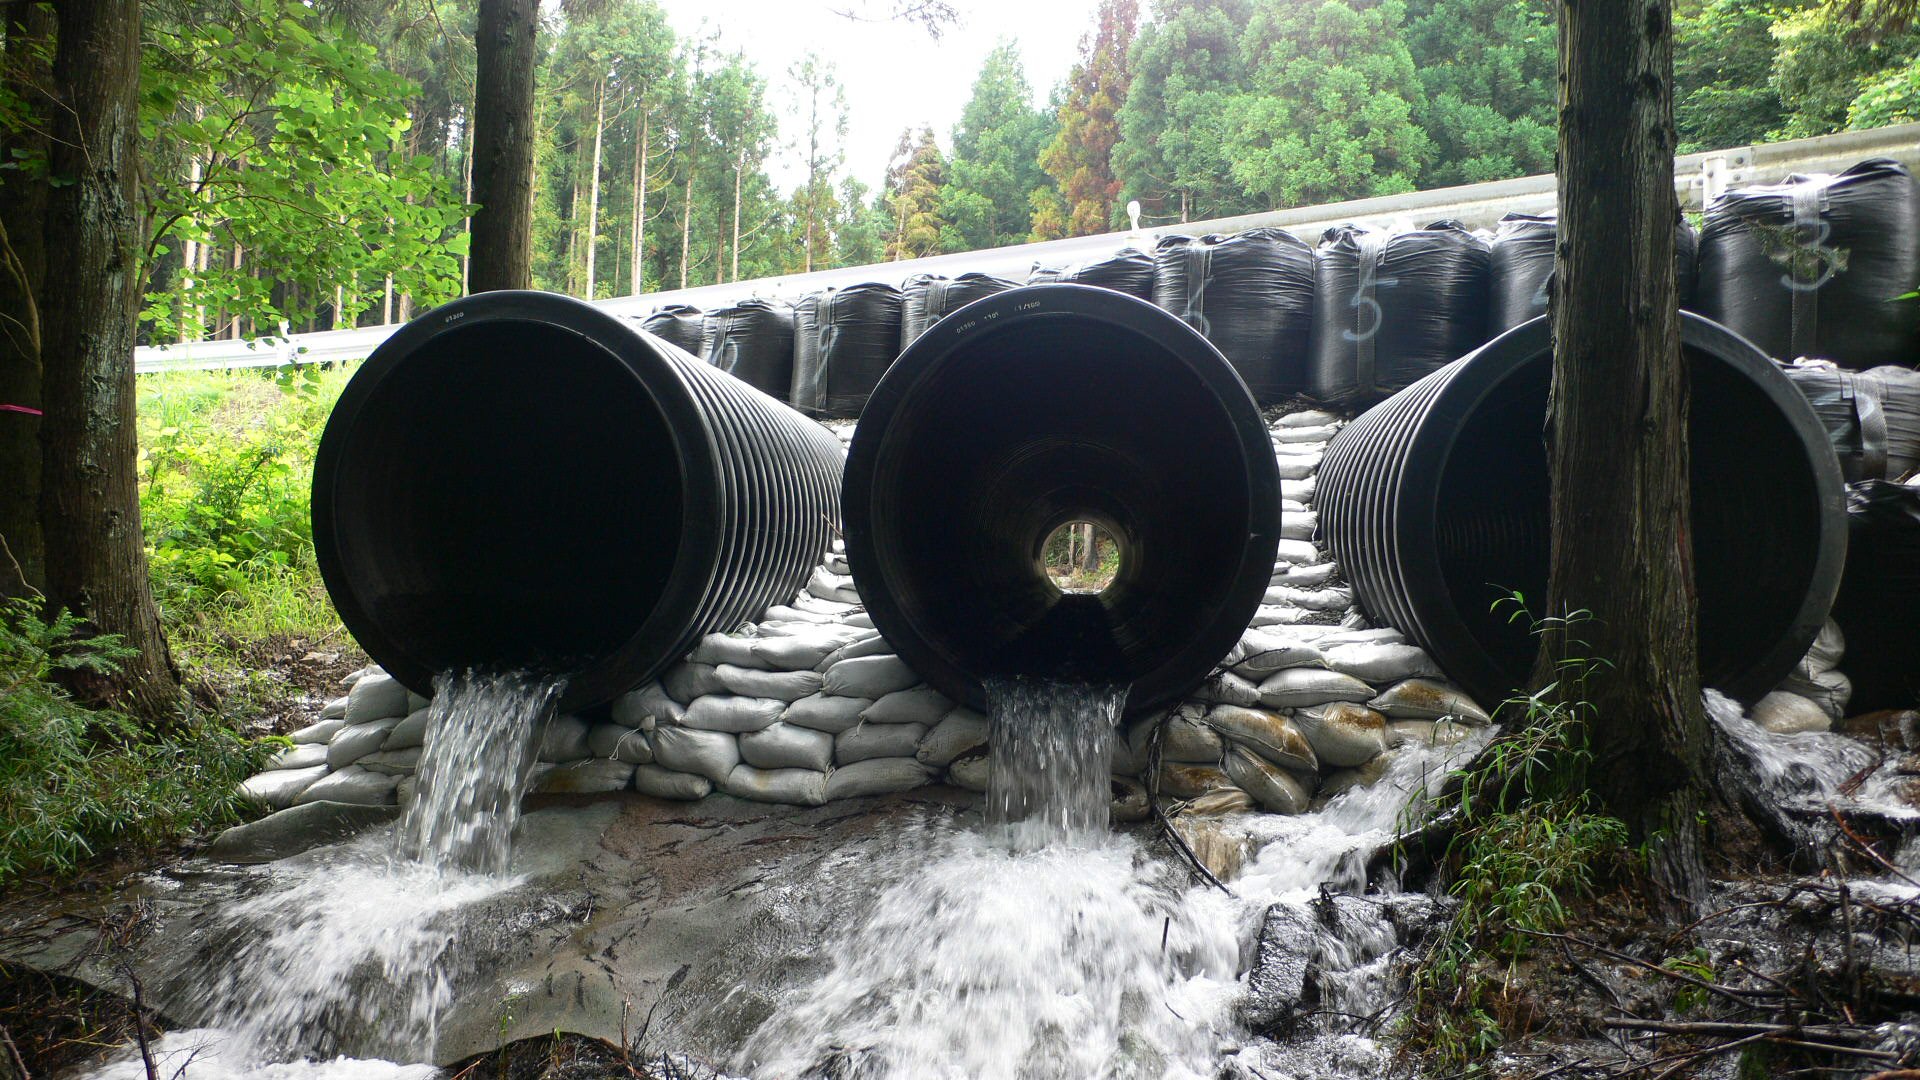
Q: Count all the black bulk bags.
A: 11